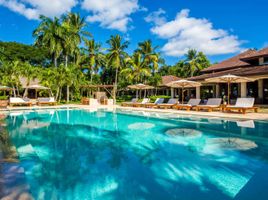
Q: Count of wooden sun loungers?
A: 9